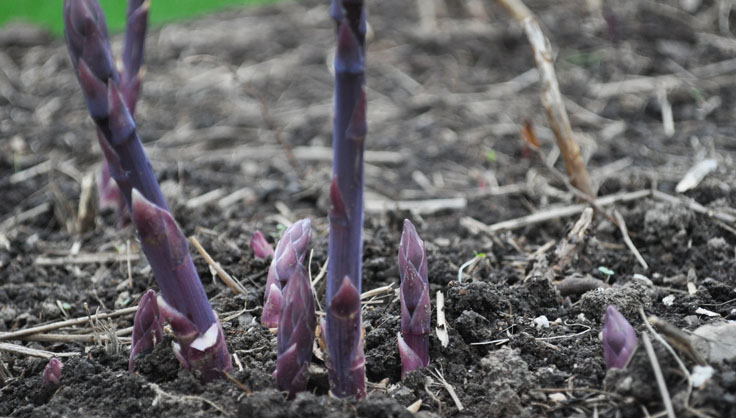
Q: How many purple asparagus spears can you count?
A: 10